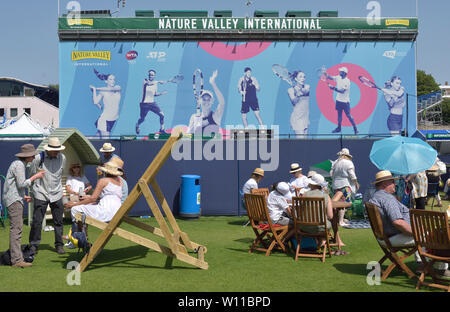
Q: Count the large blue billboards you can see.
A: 1